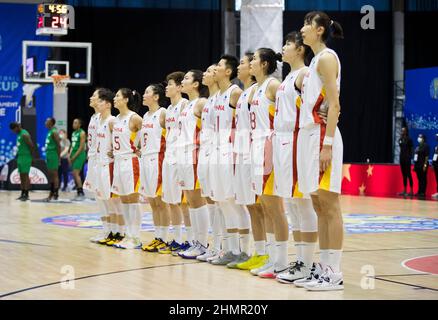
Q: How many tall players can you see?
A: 12